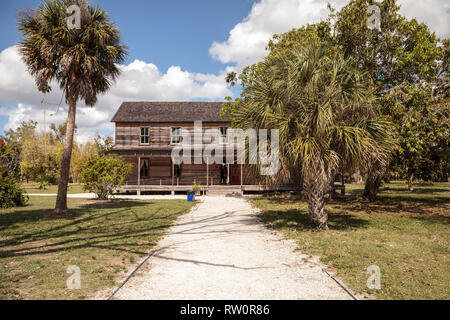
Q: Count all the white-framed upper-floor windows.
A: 3